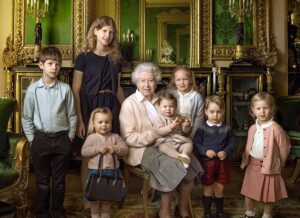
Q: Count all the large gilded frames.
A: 3